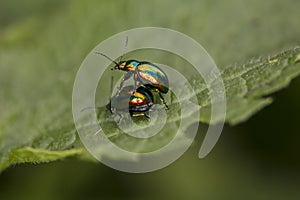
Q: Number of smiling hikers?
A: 0